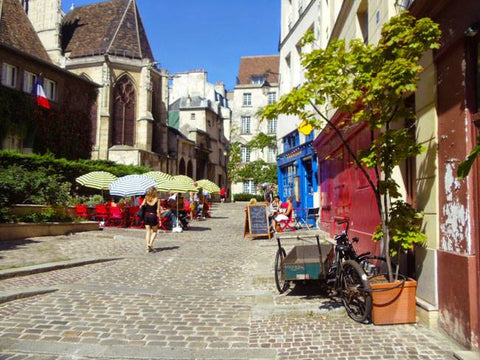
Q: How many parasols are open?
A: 5